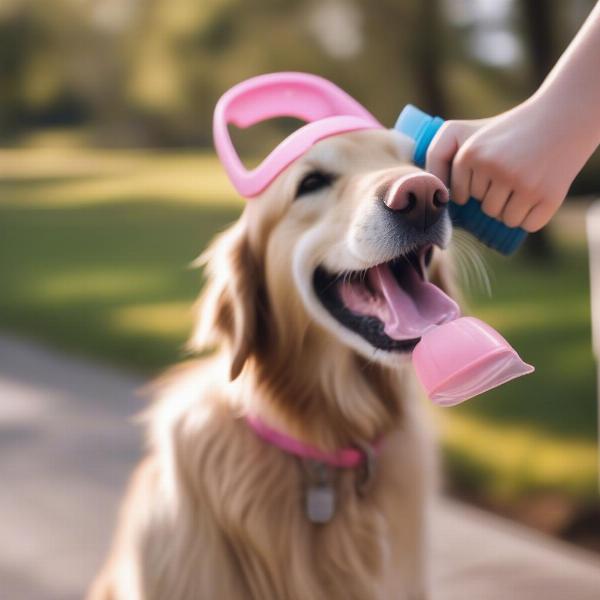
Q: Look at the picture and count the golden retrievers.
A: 1